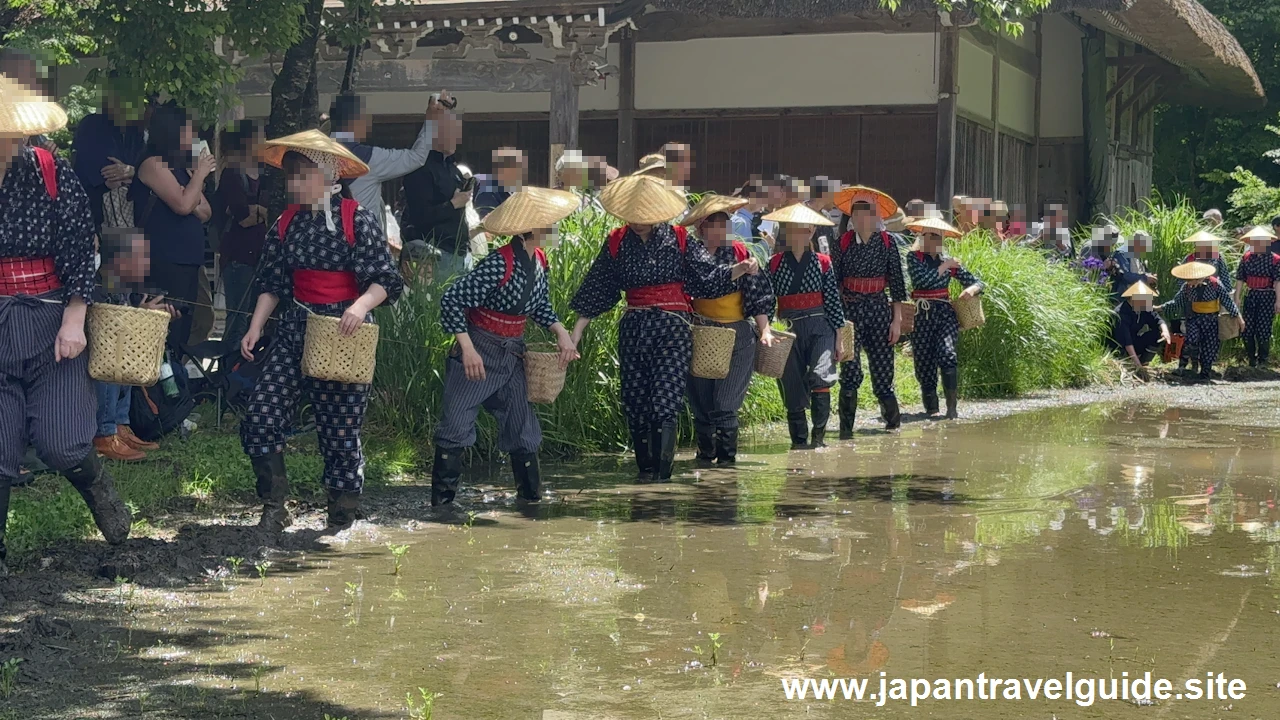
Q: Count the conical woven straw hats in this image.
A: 12